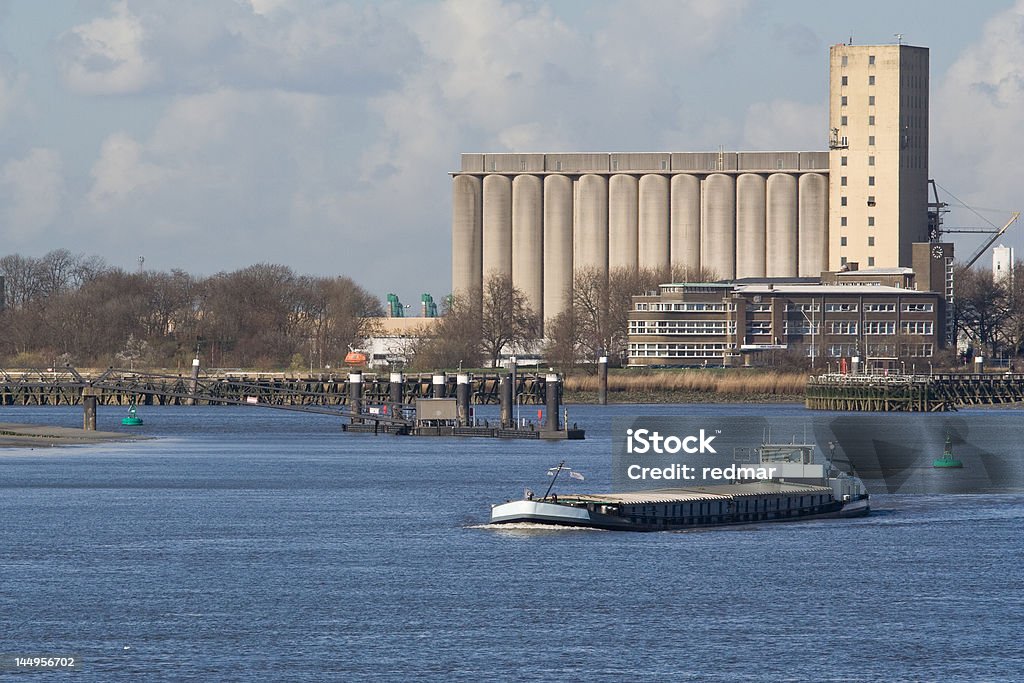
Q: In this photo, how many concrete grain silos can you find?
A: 12